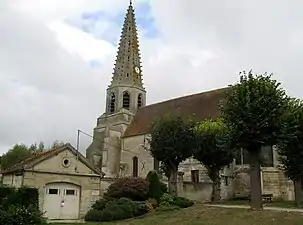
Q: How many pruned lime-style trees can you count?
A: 4